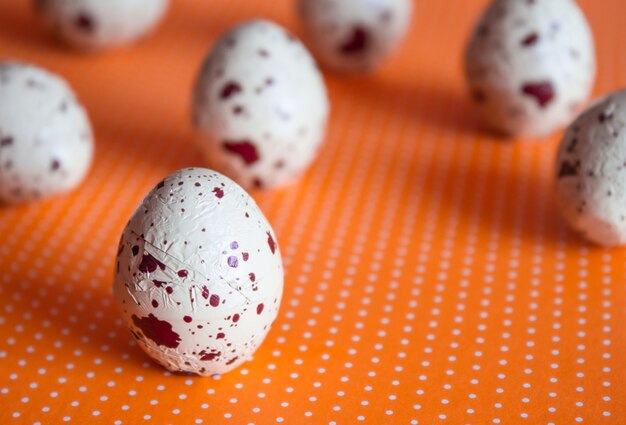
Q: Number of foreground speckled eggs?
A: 1